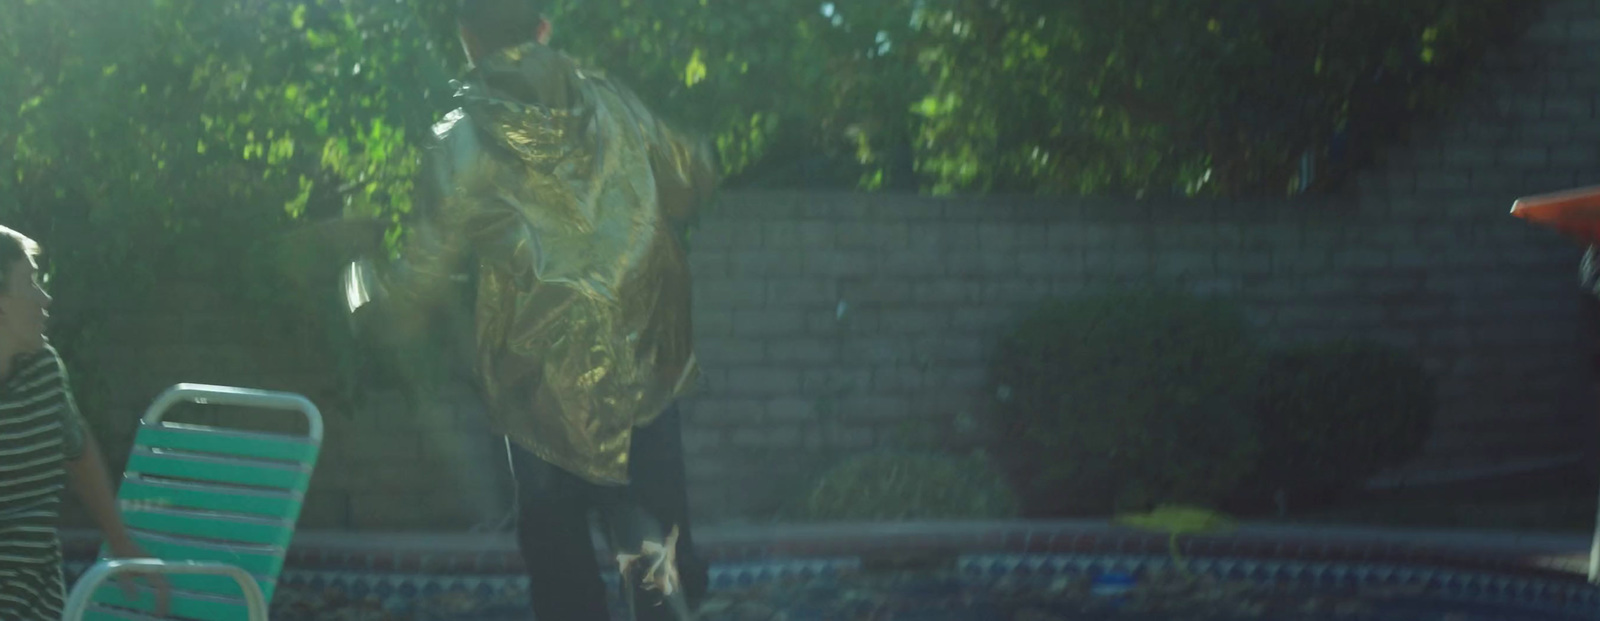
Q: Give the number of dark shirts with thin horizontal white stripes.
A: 1